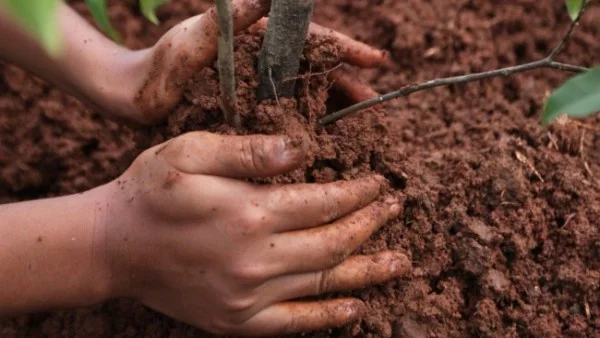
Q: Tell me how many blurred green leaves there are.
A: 5